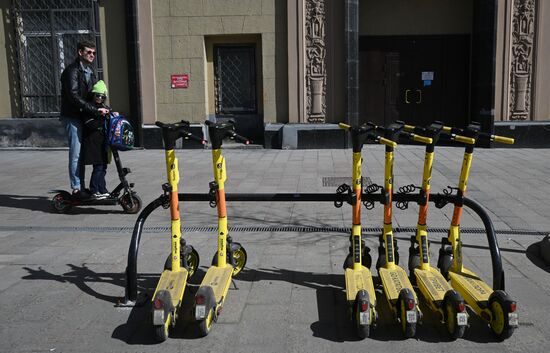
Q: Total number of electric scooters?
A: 7